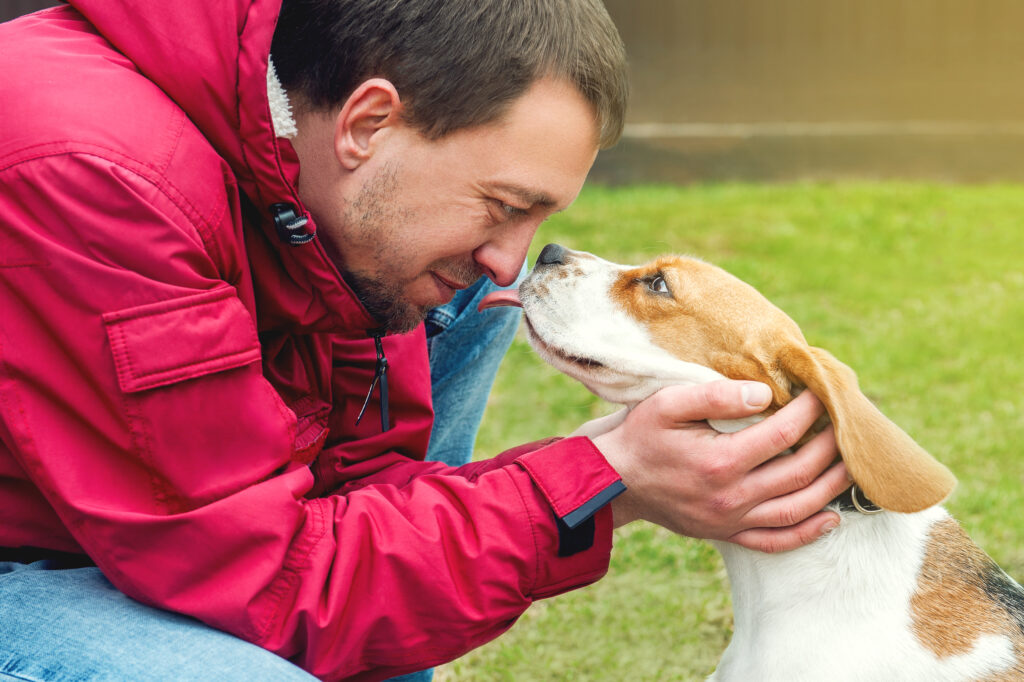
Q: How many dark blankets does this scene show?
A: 0